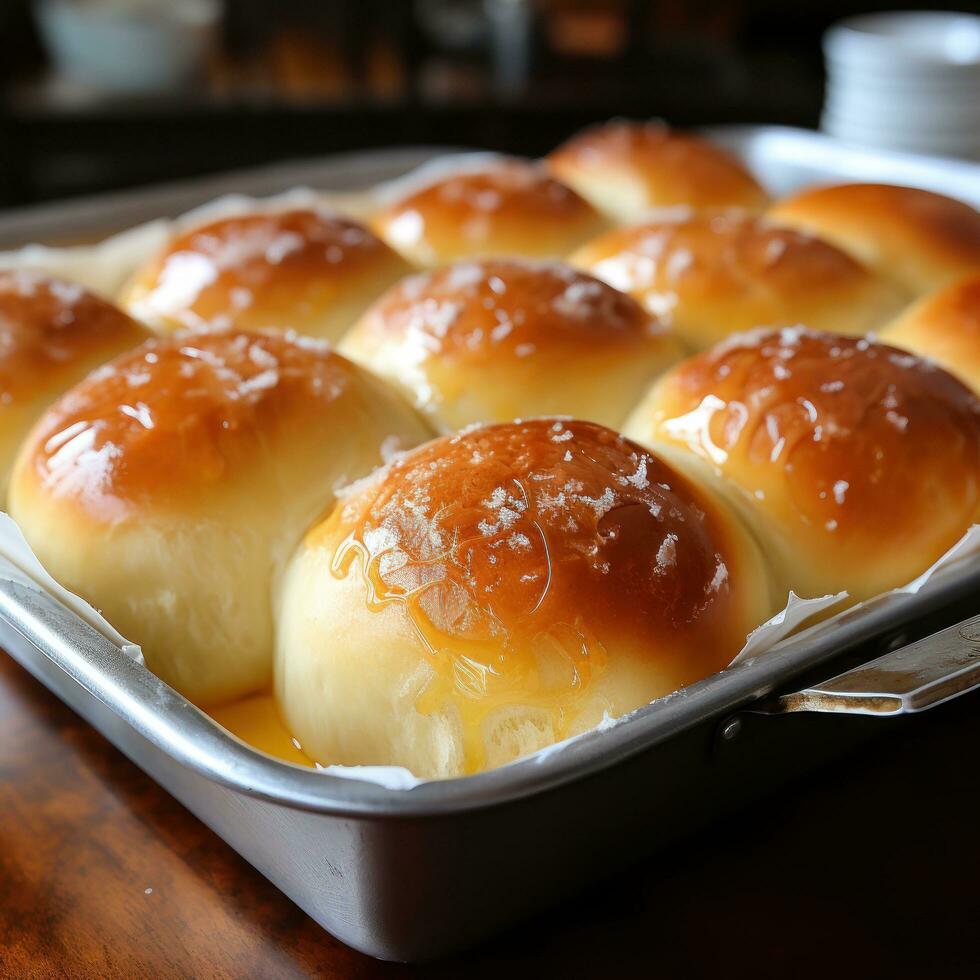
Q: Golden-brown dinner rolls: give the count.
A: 11